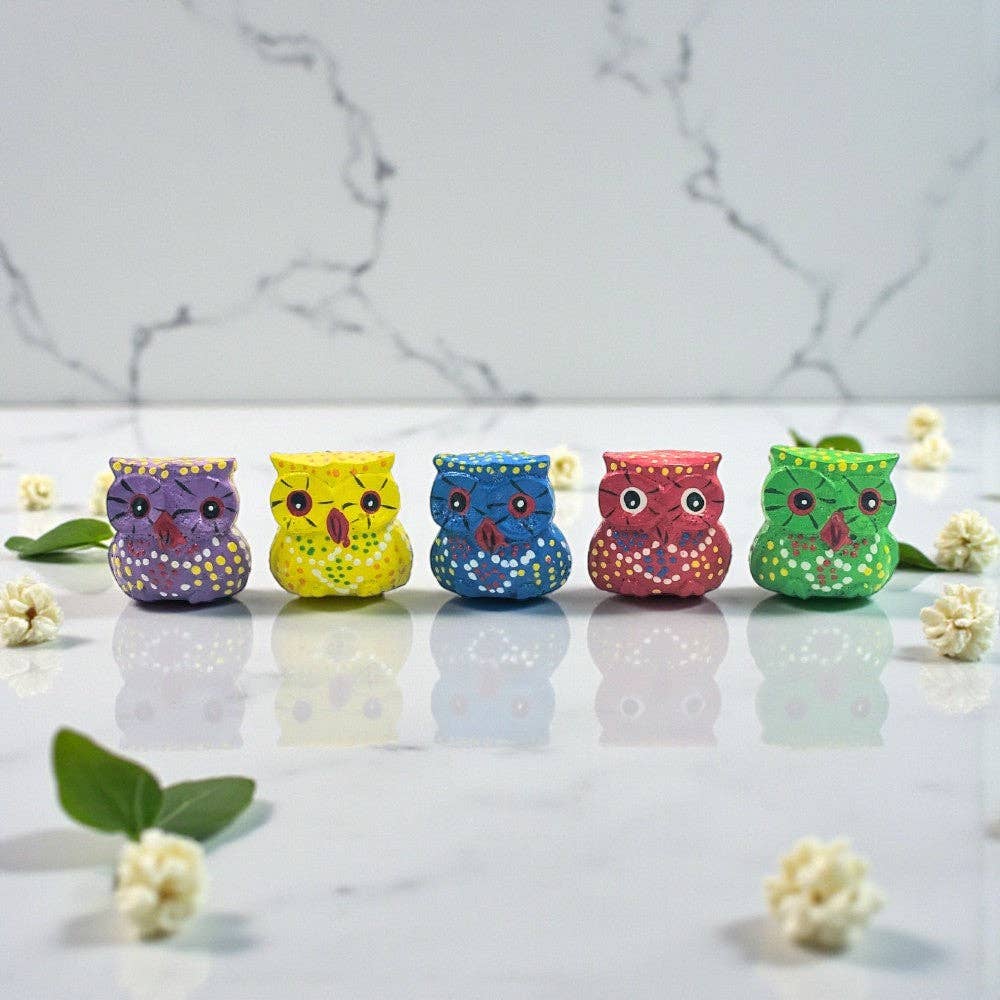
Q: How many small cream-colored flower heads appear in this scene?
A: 10